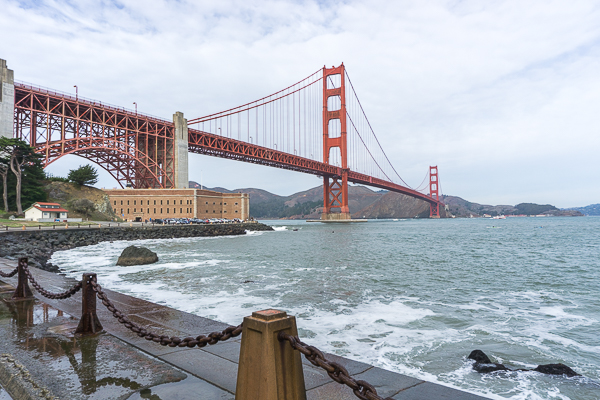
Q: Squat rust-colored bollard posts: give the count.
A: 3